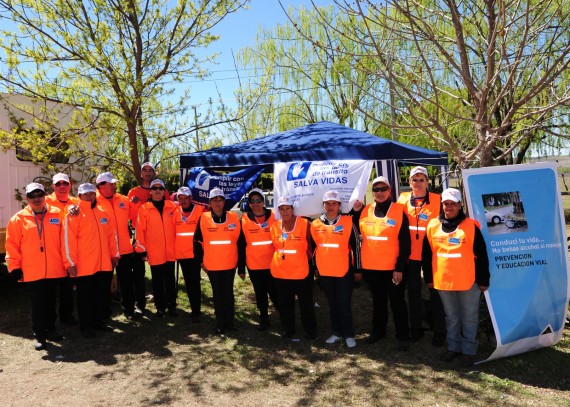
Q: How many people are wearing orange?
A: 14